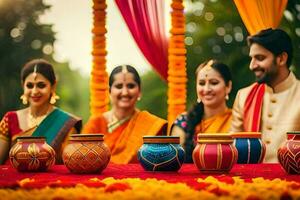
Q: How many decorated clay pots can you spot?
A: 6